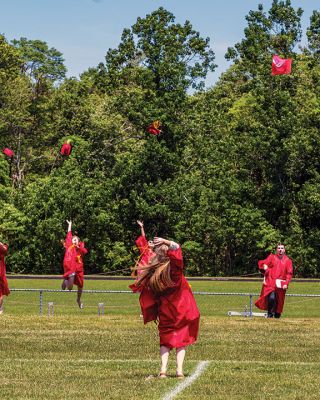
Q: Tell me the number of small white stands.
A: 2